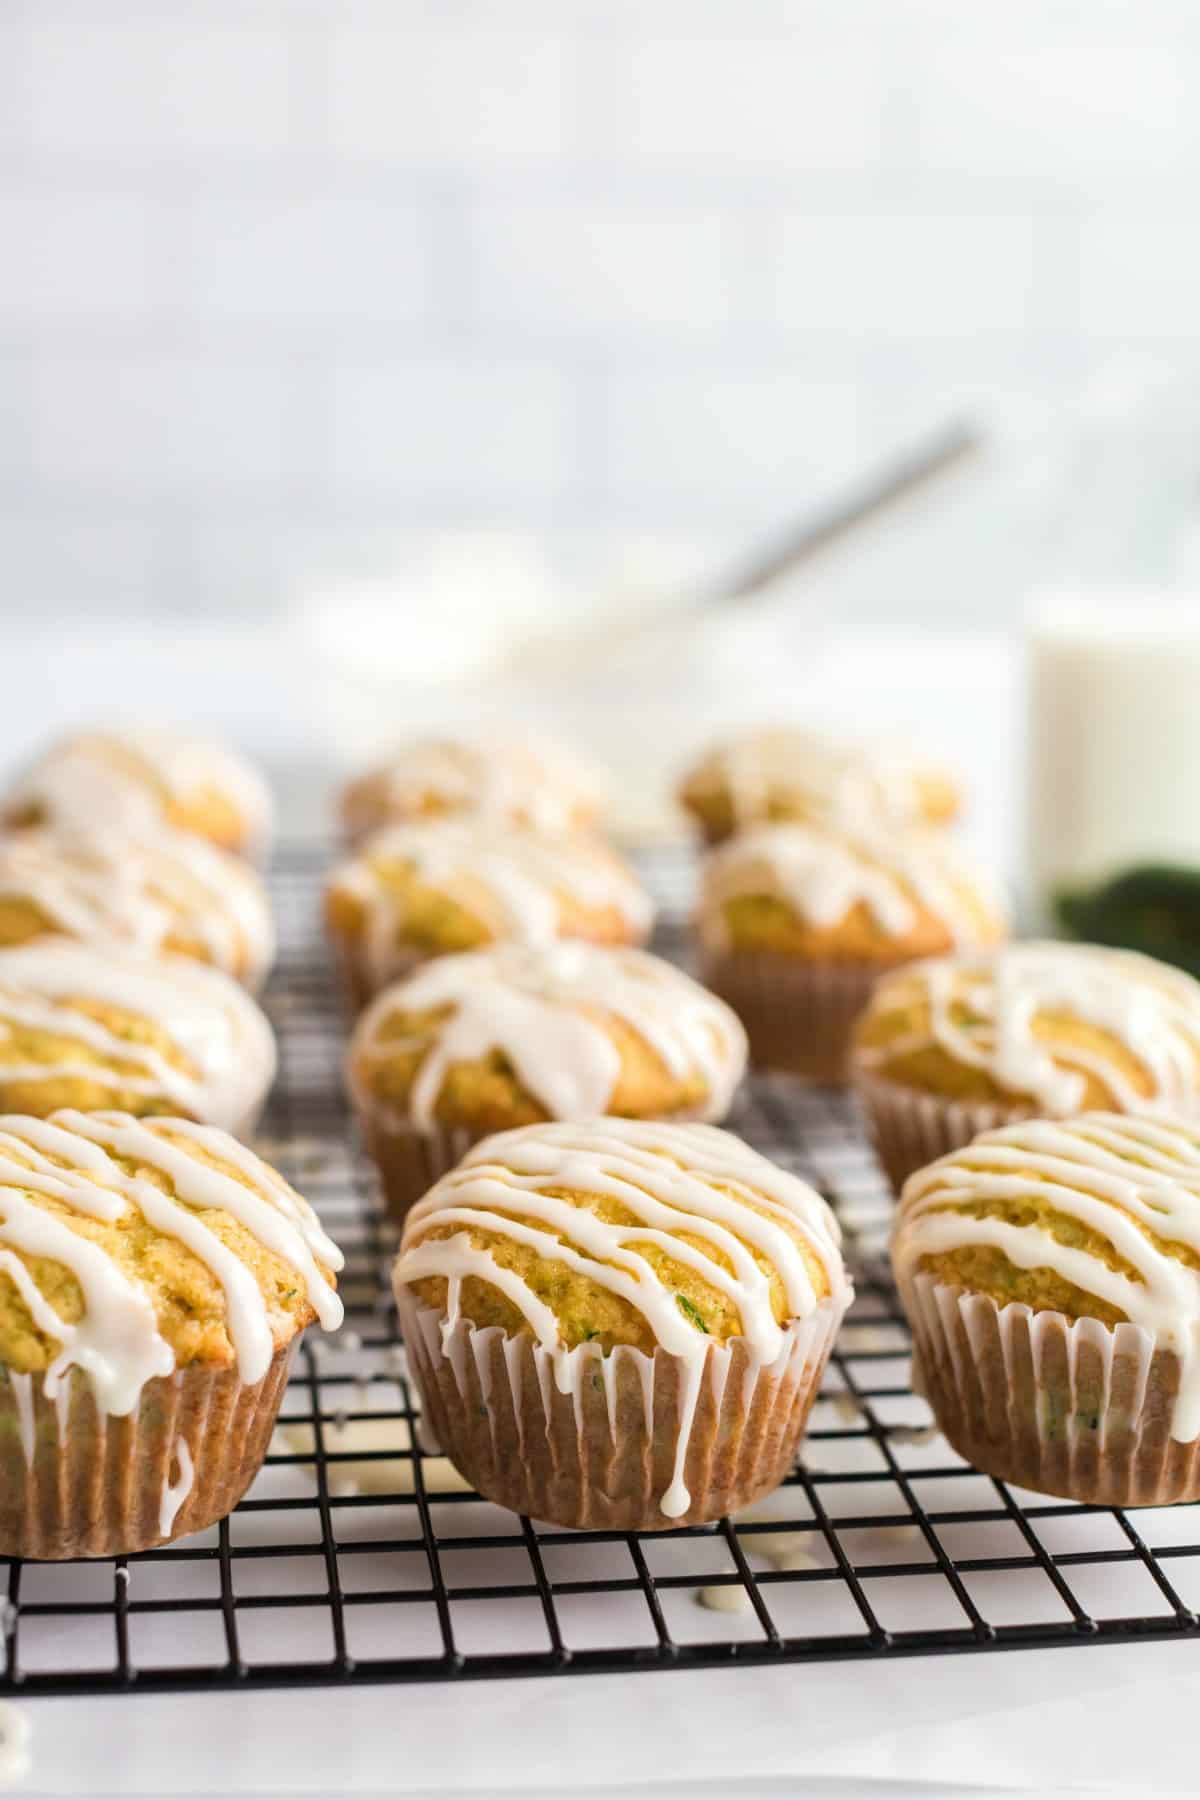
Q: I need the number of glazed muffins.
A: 12